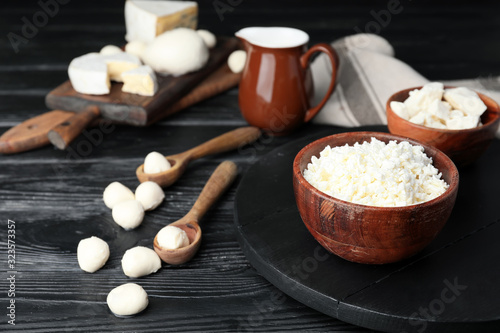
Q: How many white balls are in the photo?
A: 13